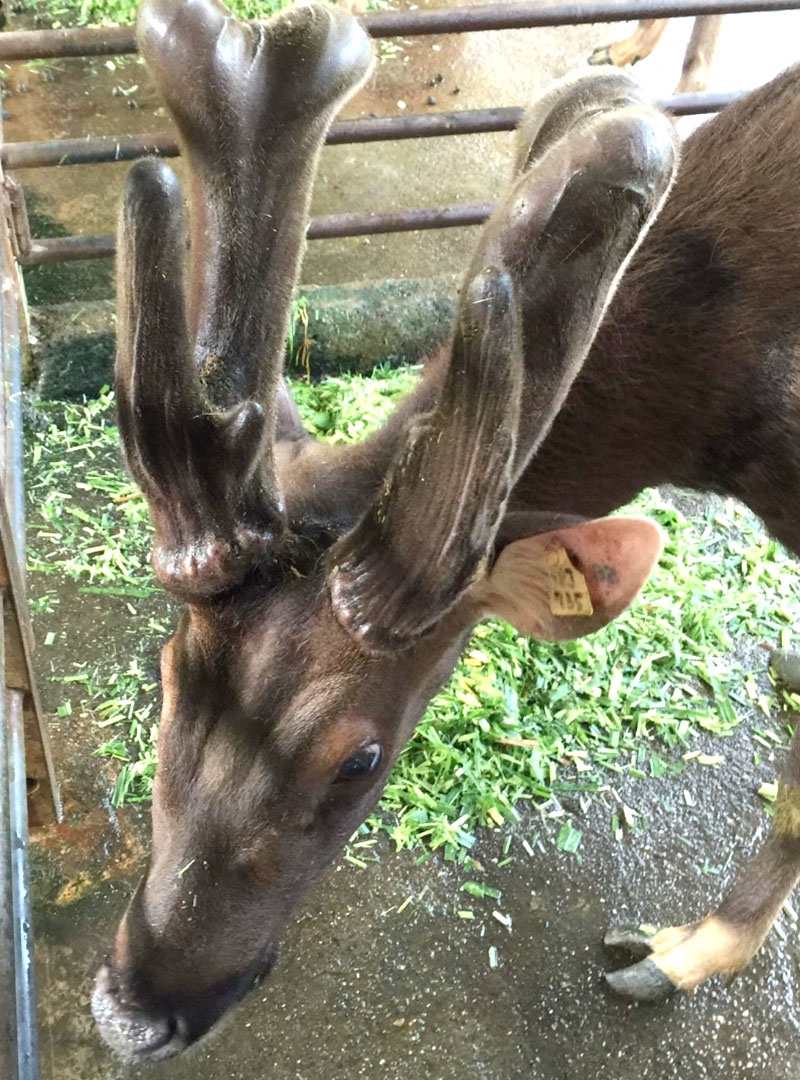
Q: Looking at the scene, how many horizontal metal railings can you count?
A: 3